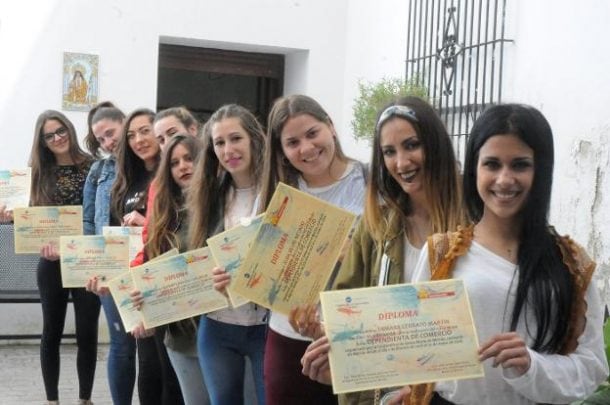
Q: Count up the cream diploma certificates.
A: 9